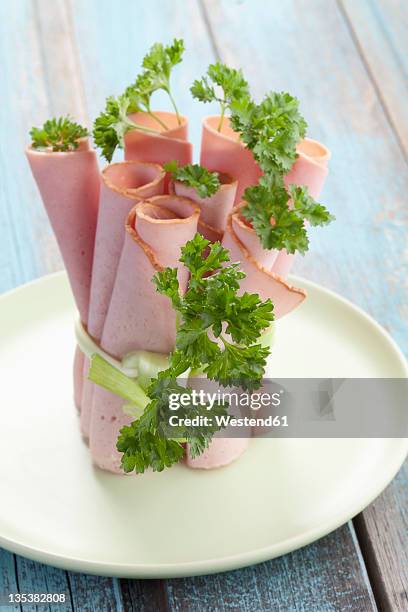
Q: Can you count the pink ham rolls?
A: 8